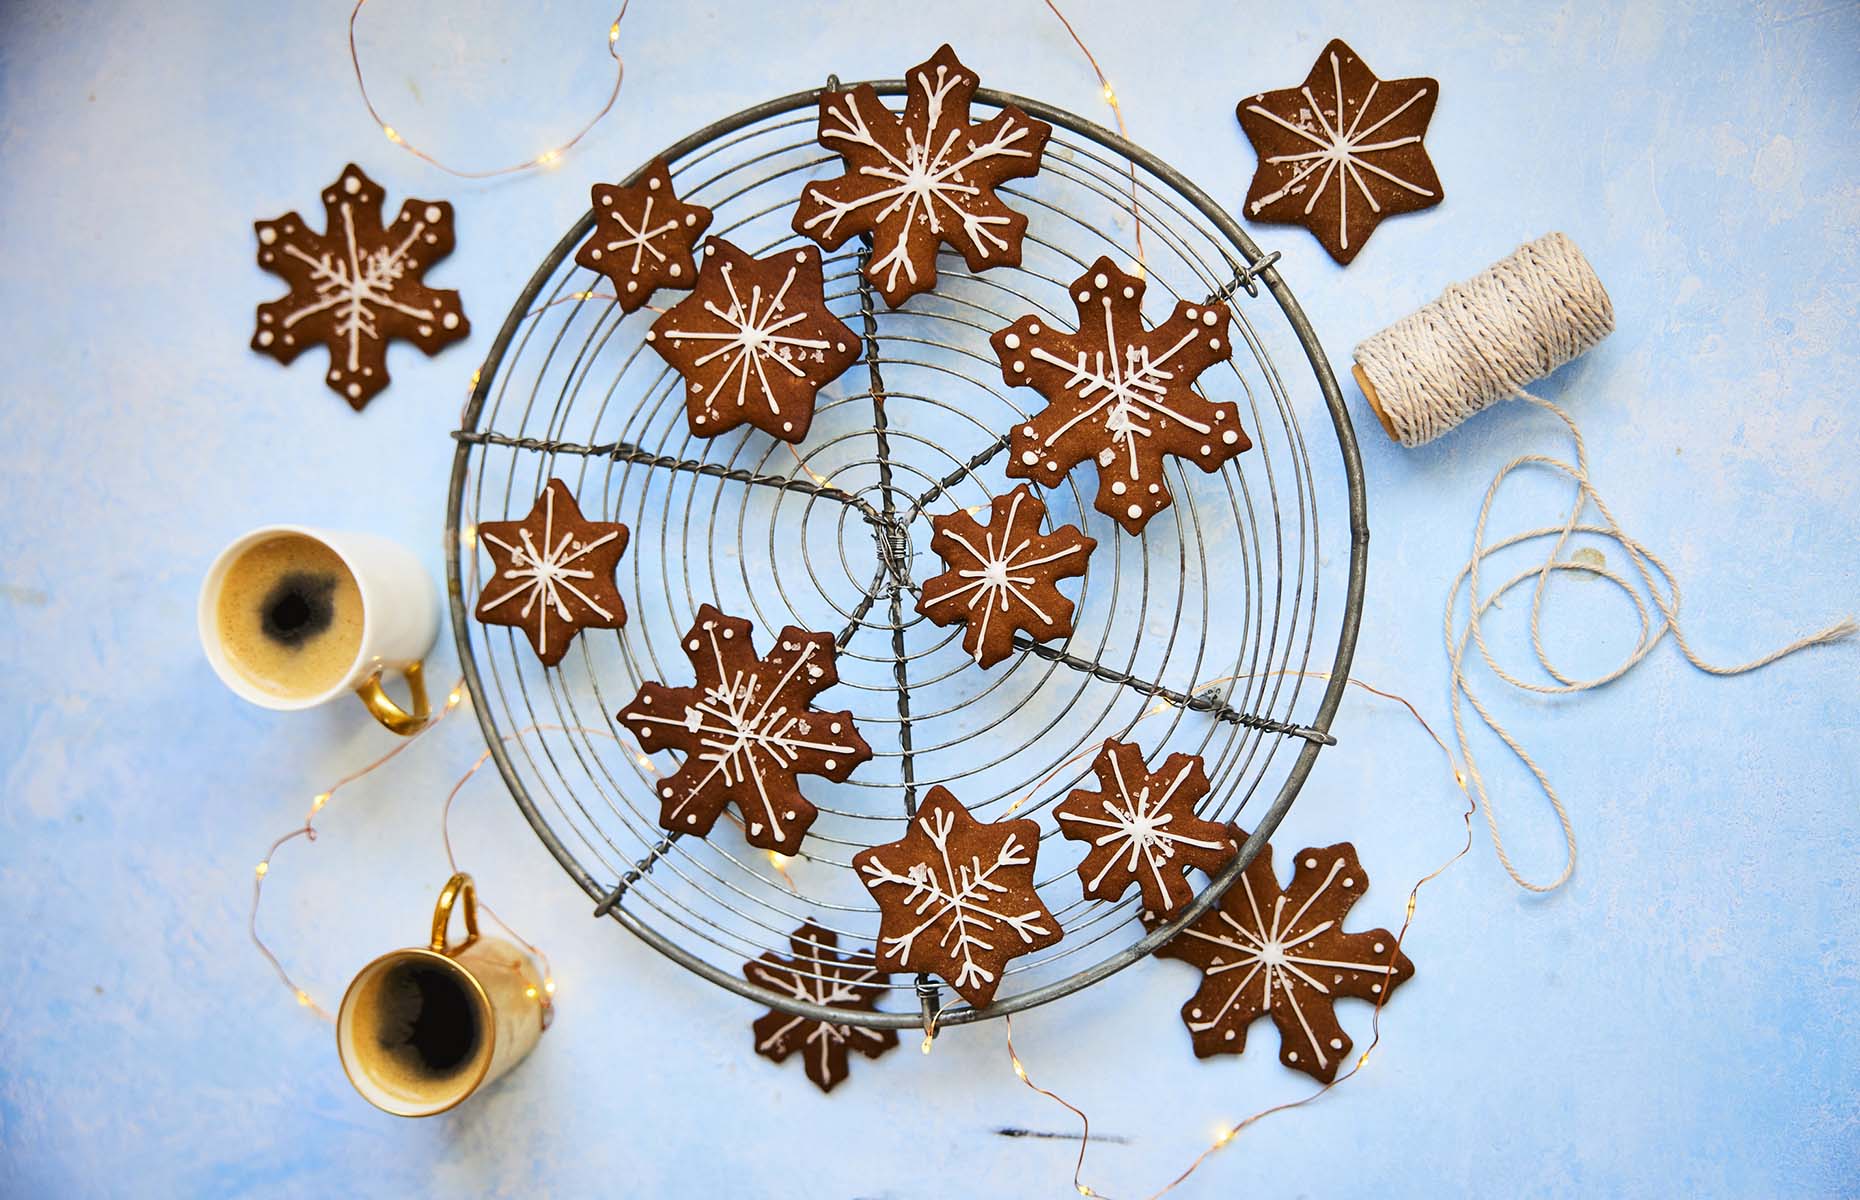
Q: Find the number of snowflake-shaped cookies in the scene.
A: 8